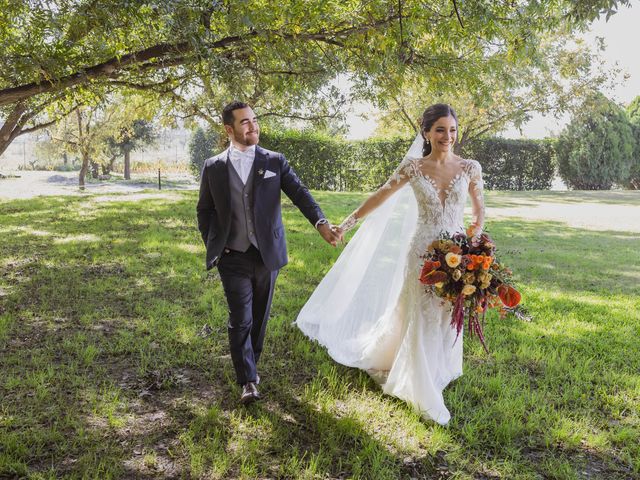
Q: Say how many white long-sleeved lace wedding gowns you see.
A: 1